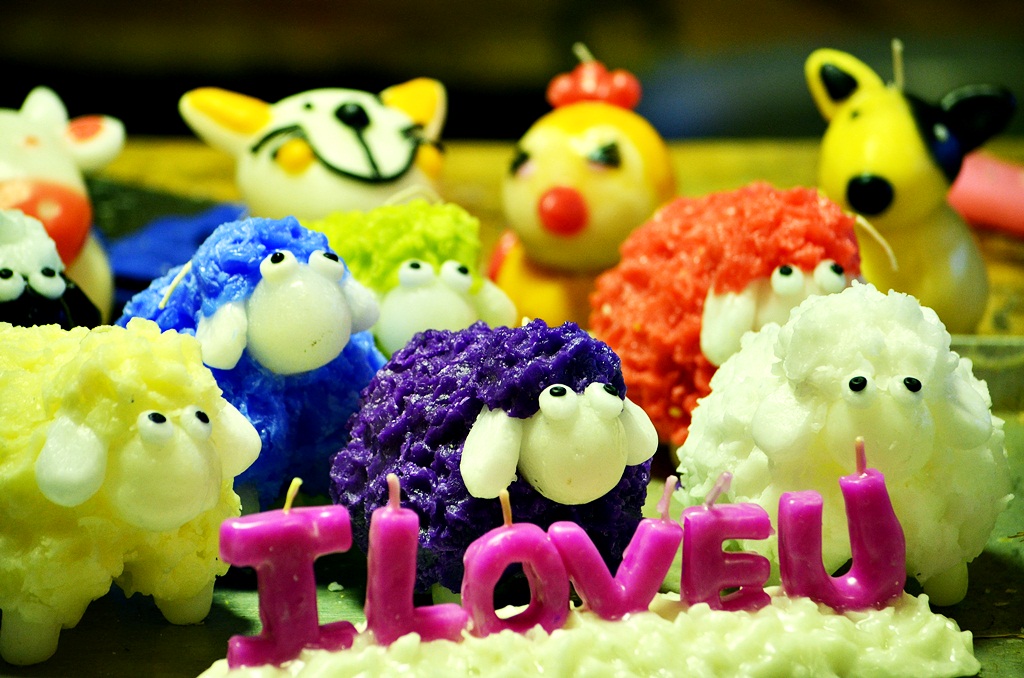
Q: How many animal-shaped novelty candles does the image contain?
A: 11